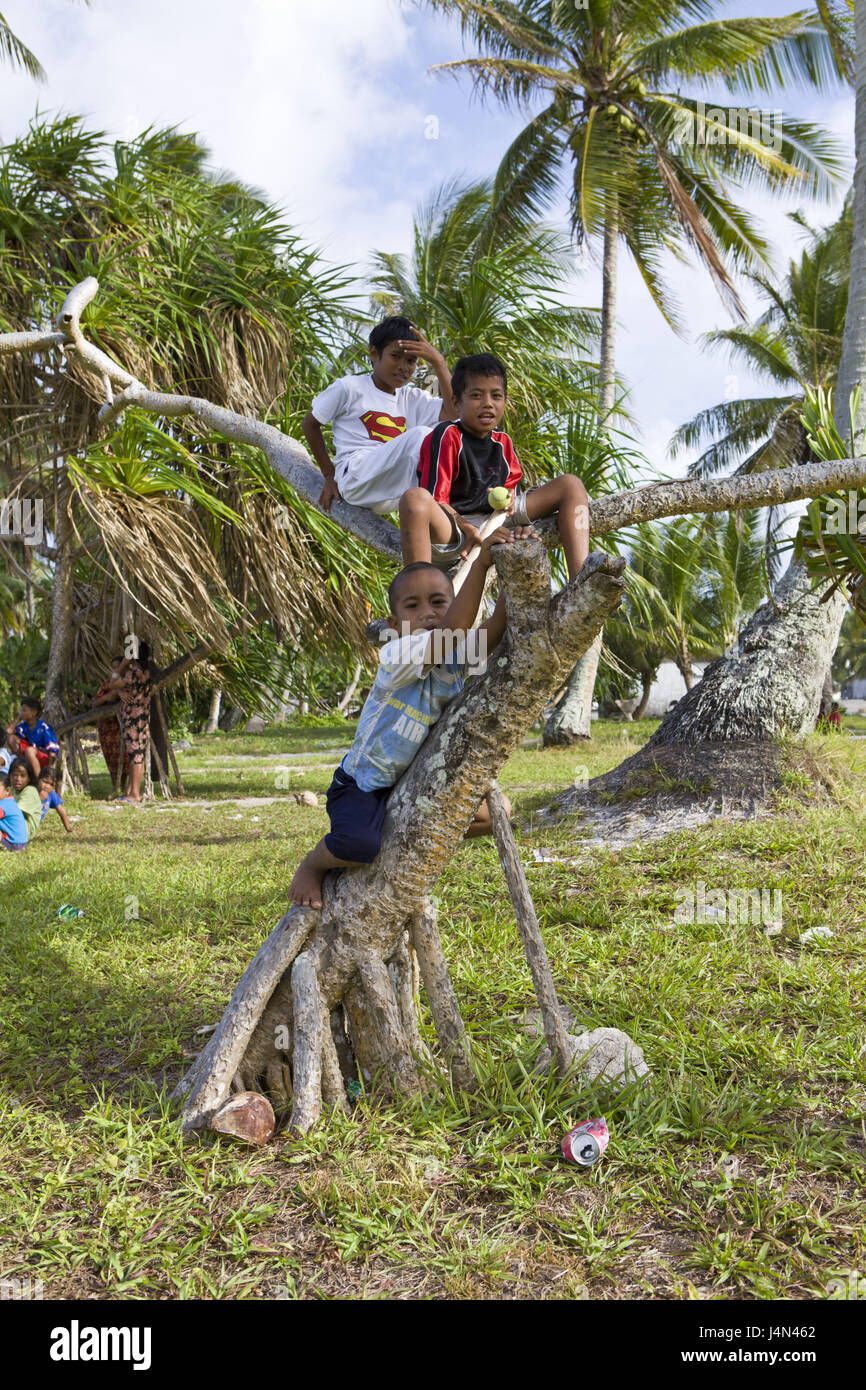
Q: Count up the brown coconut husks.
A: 1